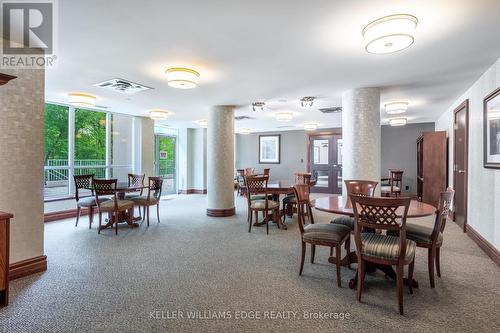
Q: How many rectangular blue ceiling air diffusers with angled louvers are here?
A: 0